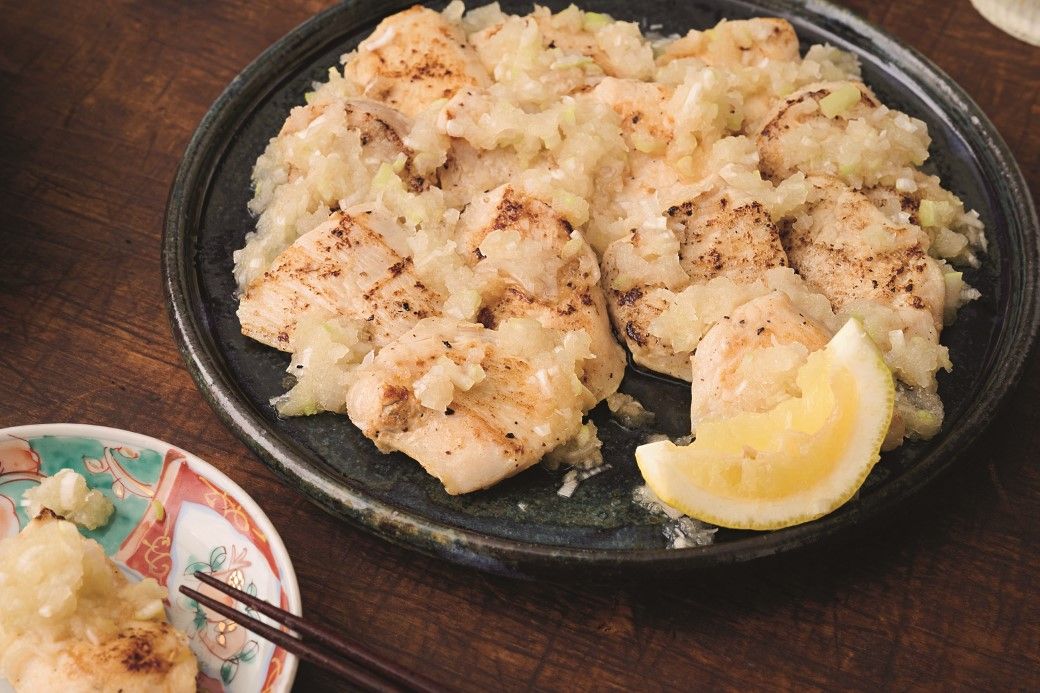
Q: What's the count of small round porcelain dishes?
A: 1